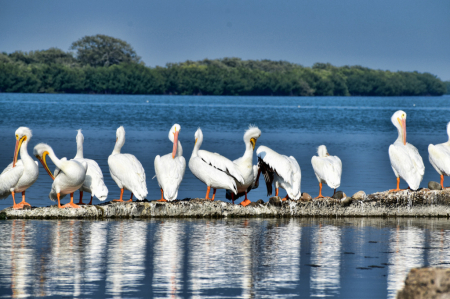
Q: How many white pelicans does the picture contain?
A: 11